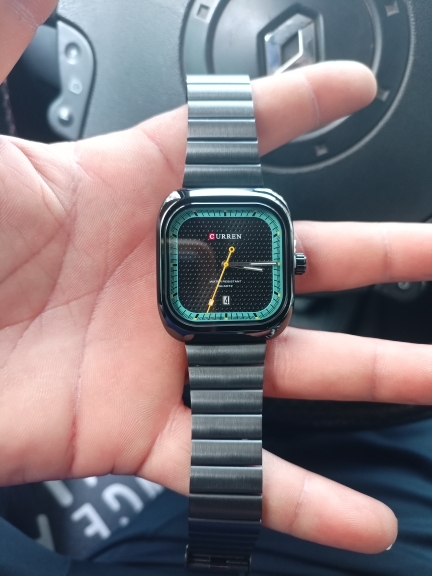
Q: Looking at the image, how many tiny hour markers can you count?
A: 12